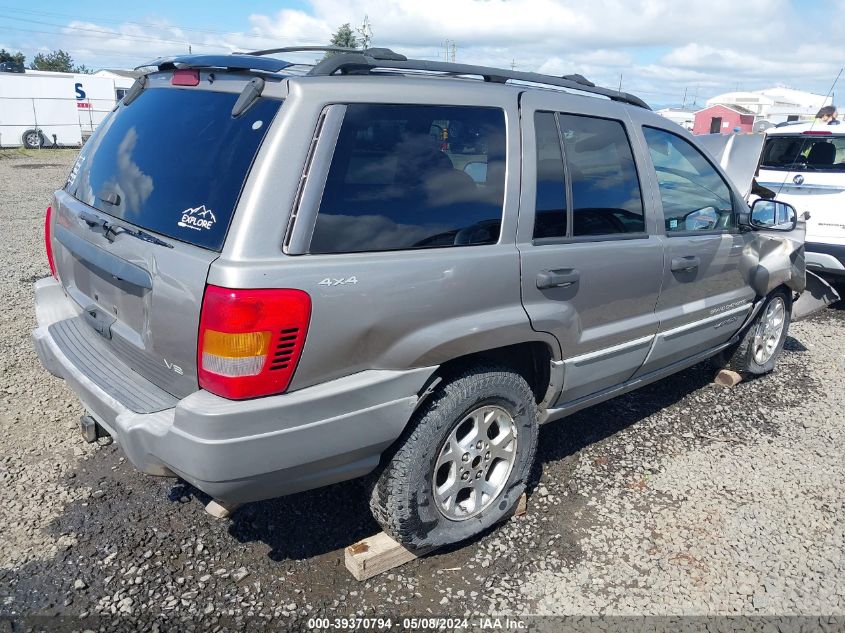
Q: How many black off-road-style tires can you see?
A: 2